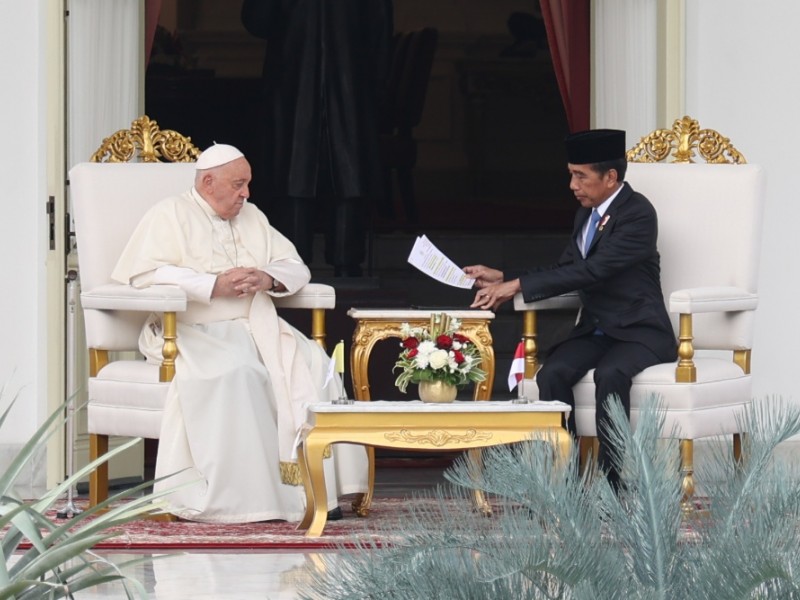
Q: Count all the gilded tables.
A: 2